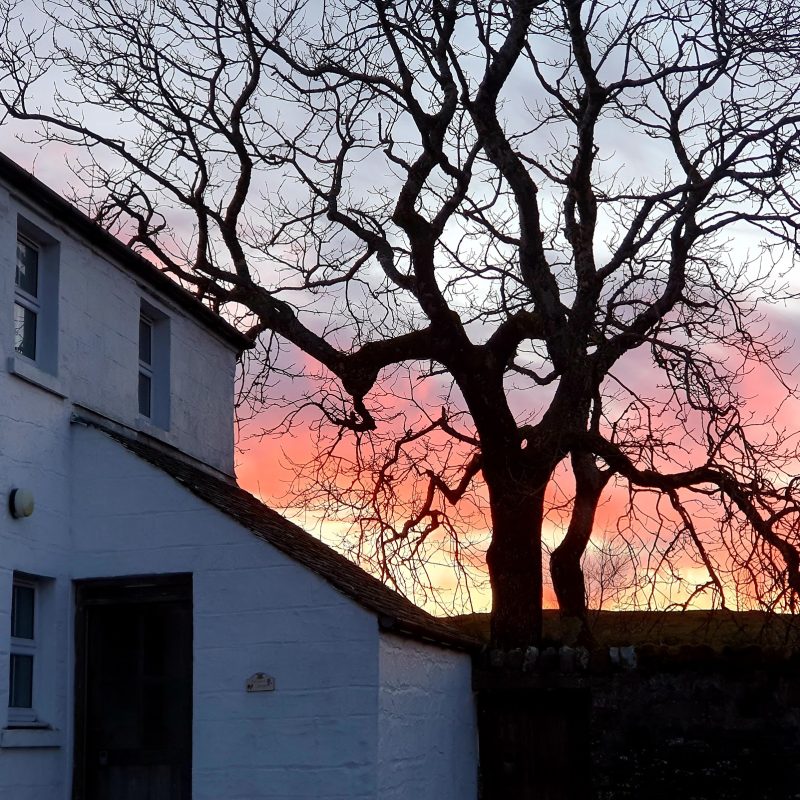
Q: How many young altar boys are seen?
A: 0